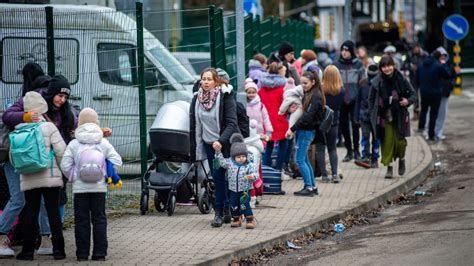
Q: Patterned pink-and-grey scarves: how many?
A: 1